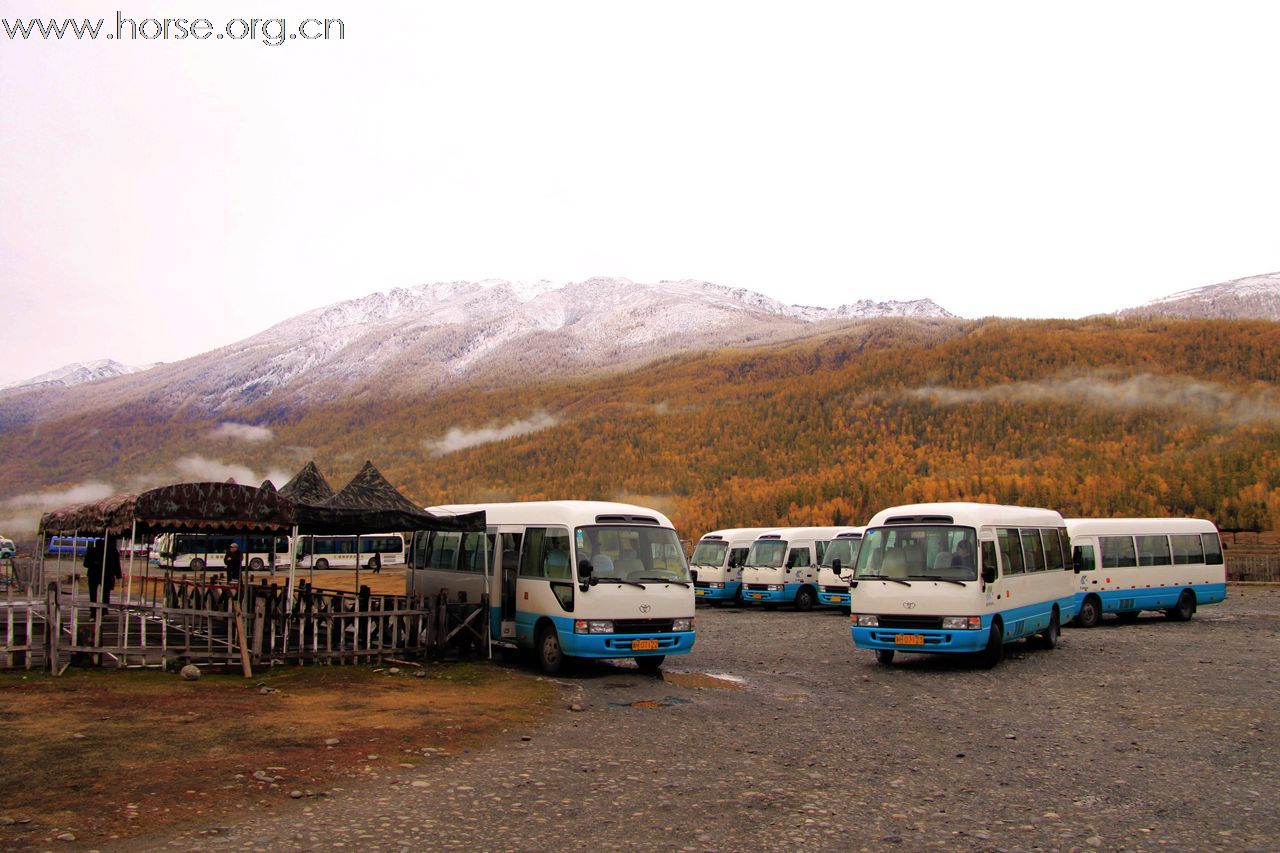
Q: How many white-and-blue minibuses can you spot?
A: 6